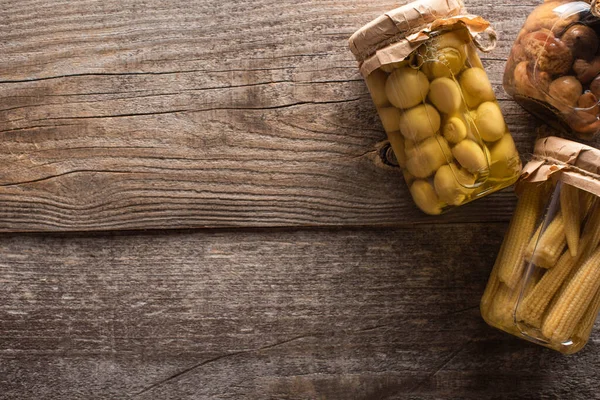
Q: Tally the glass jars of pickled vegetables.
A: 3